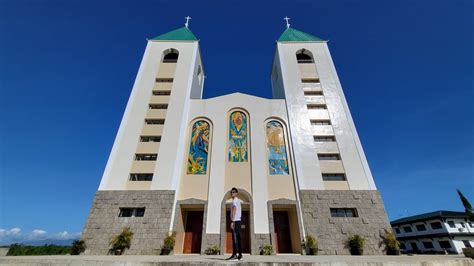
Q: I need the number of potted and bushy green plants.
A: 8